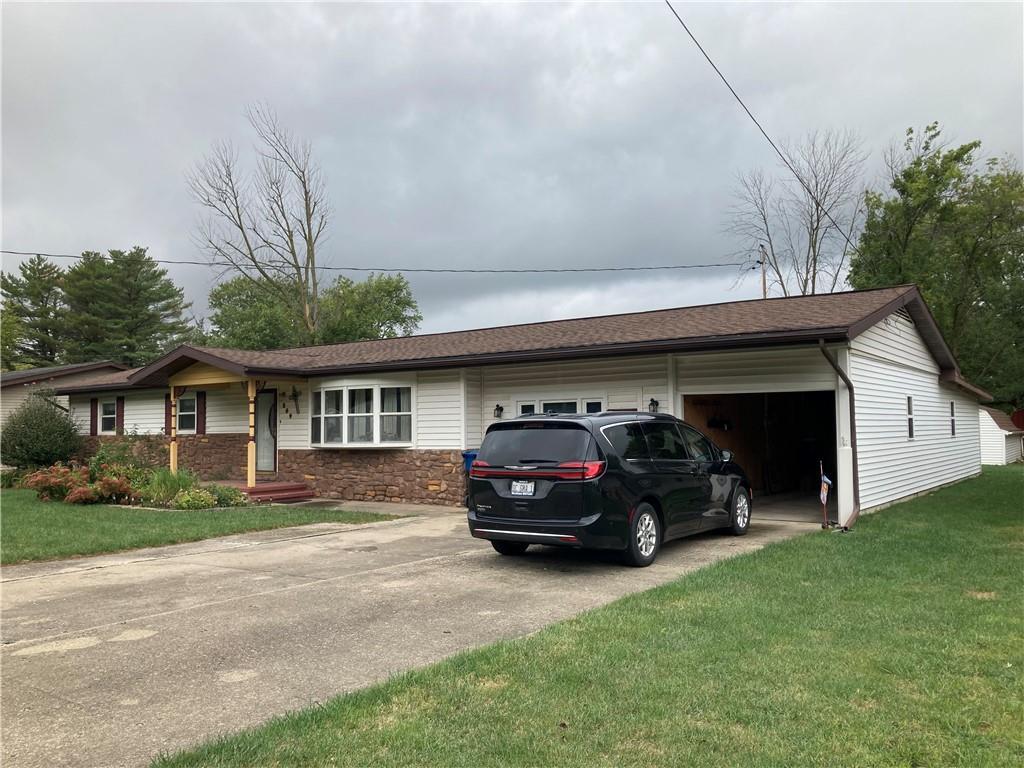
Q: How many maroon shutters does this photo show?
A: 4